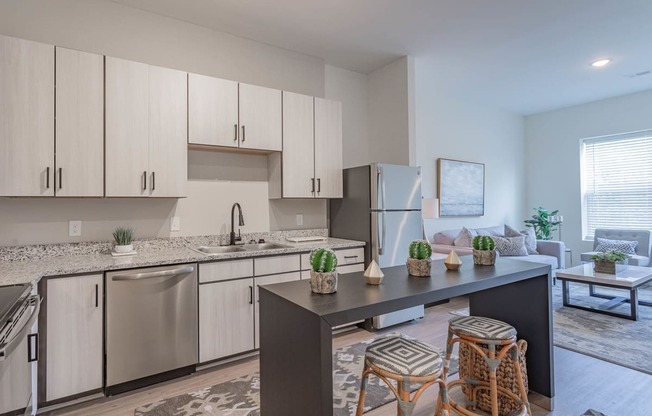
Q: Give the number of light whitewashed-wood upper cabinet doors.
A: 8